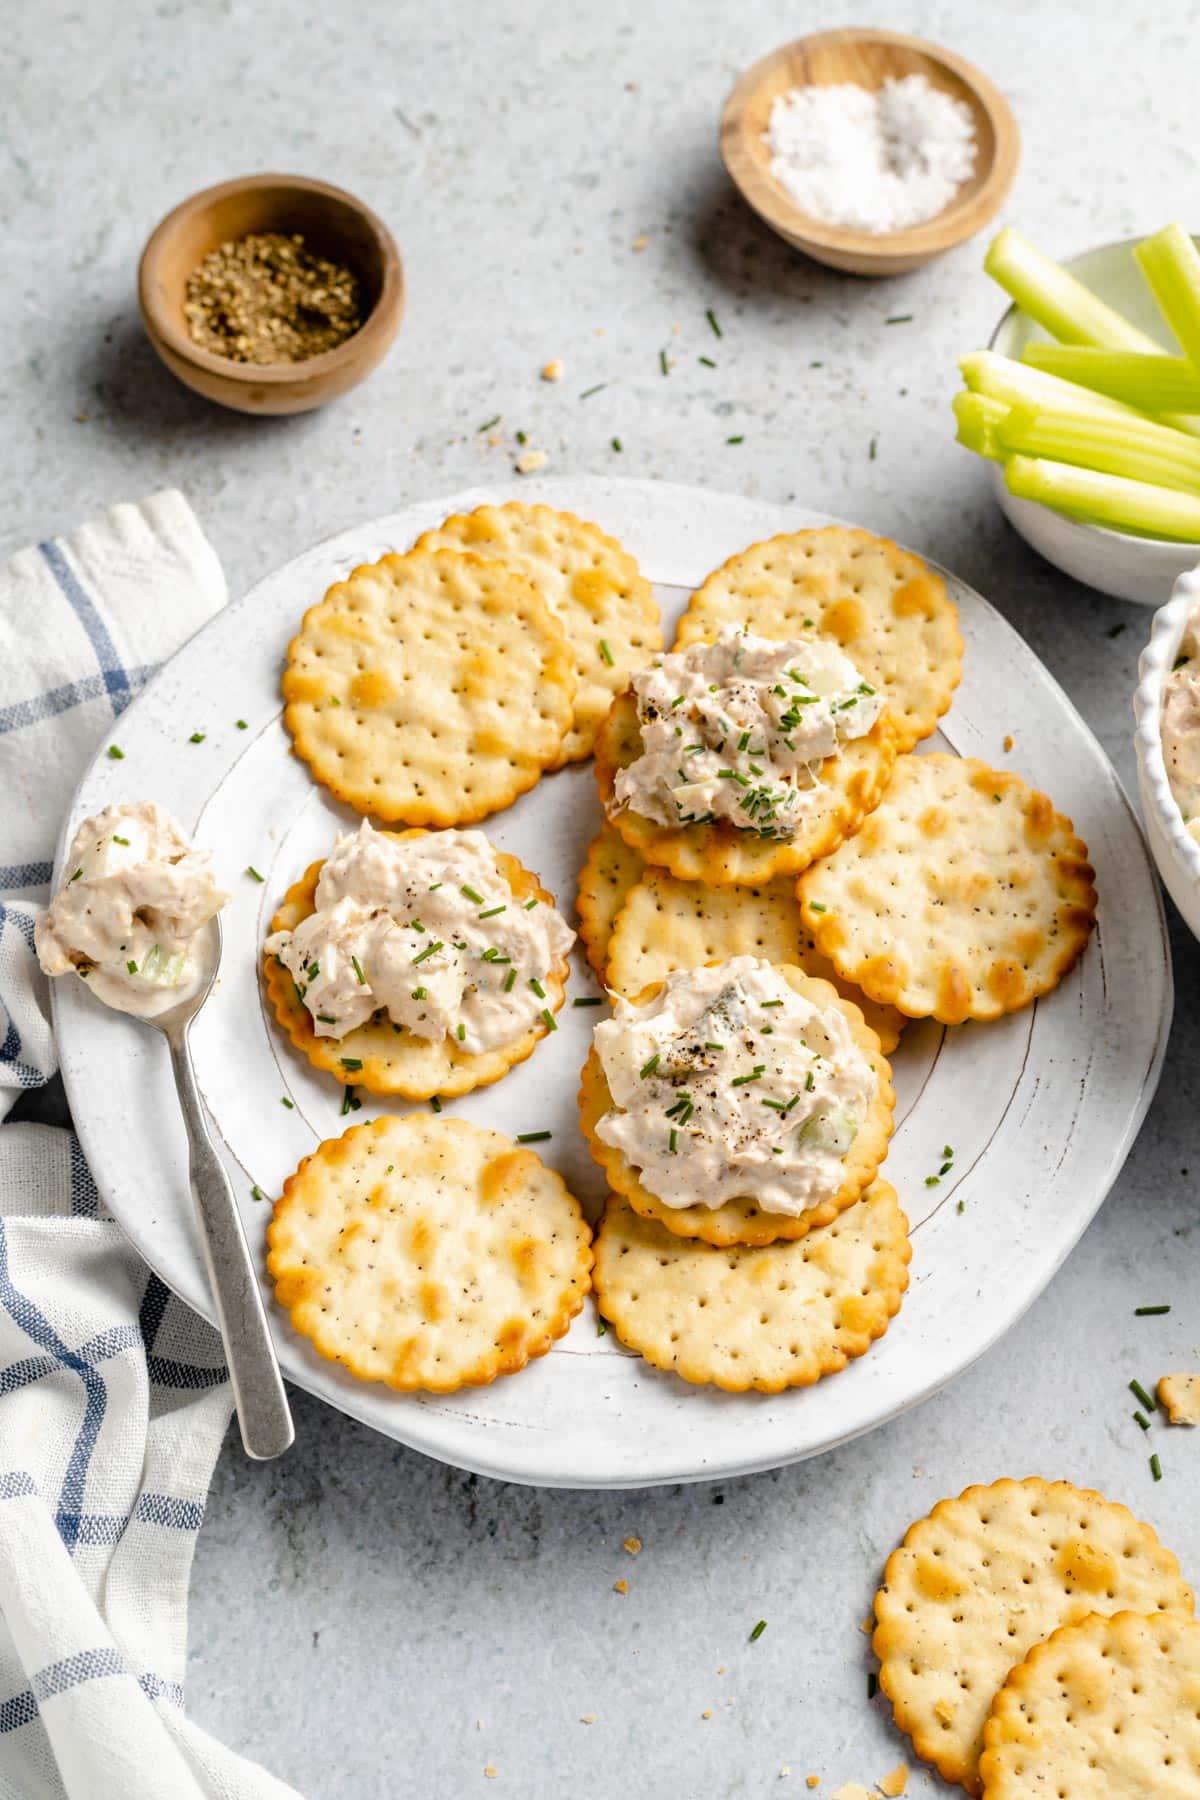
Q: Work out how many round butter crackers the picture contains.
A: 13